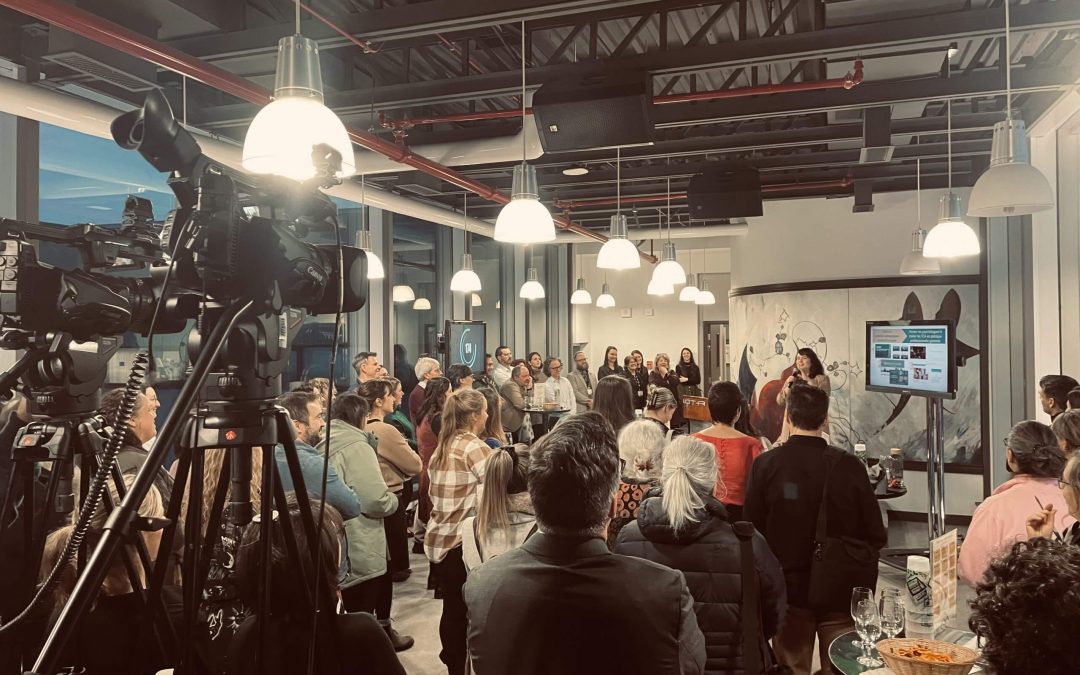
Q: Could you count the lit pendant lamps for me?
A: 13